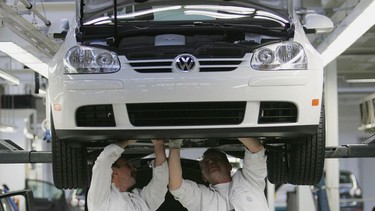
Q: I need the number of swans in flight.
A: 0